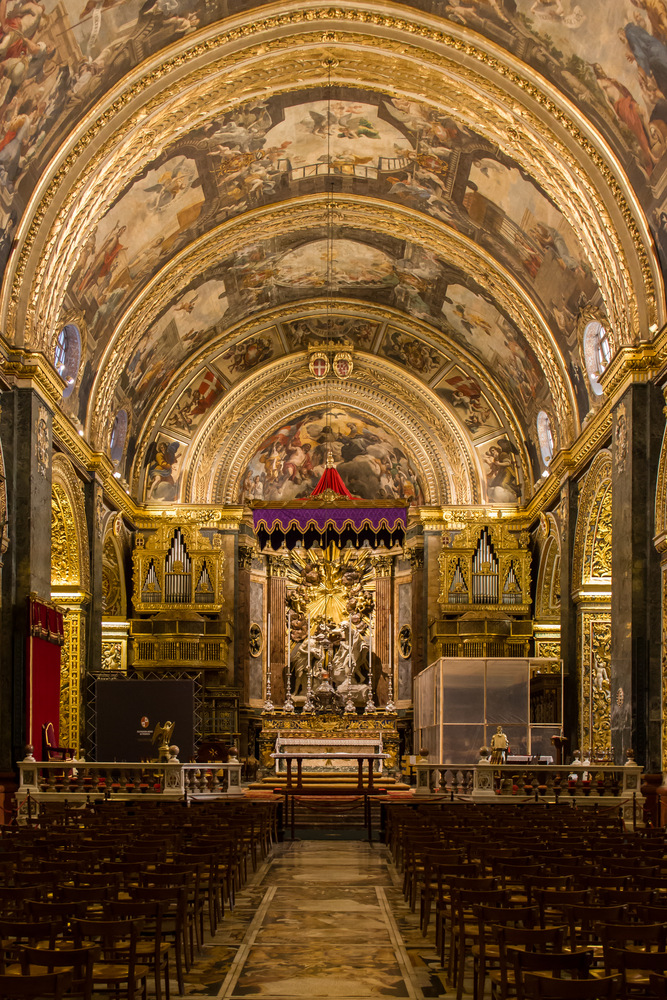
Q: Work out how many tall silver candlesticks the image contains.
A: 6